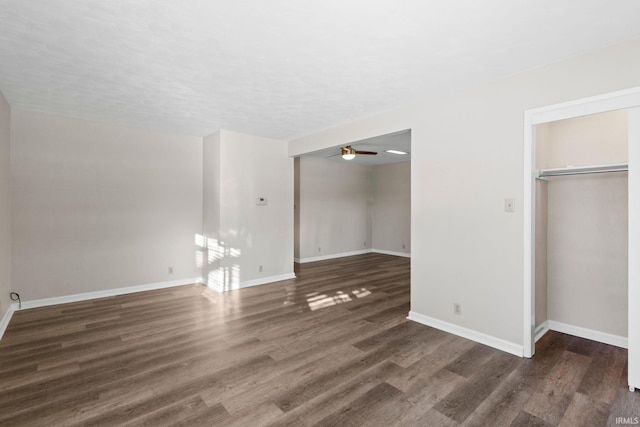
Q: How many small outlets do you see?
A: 6